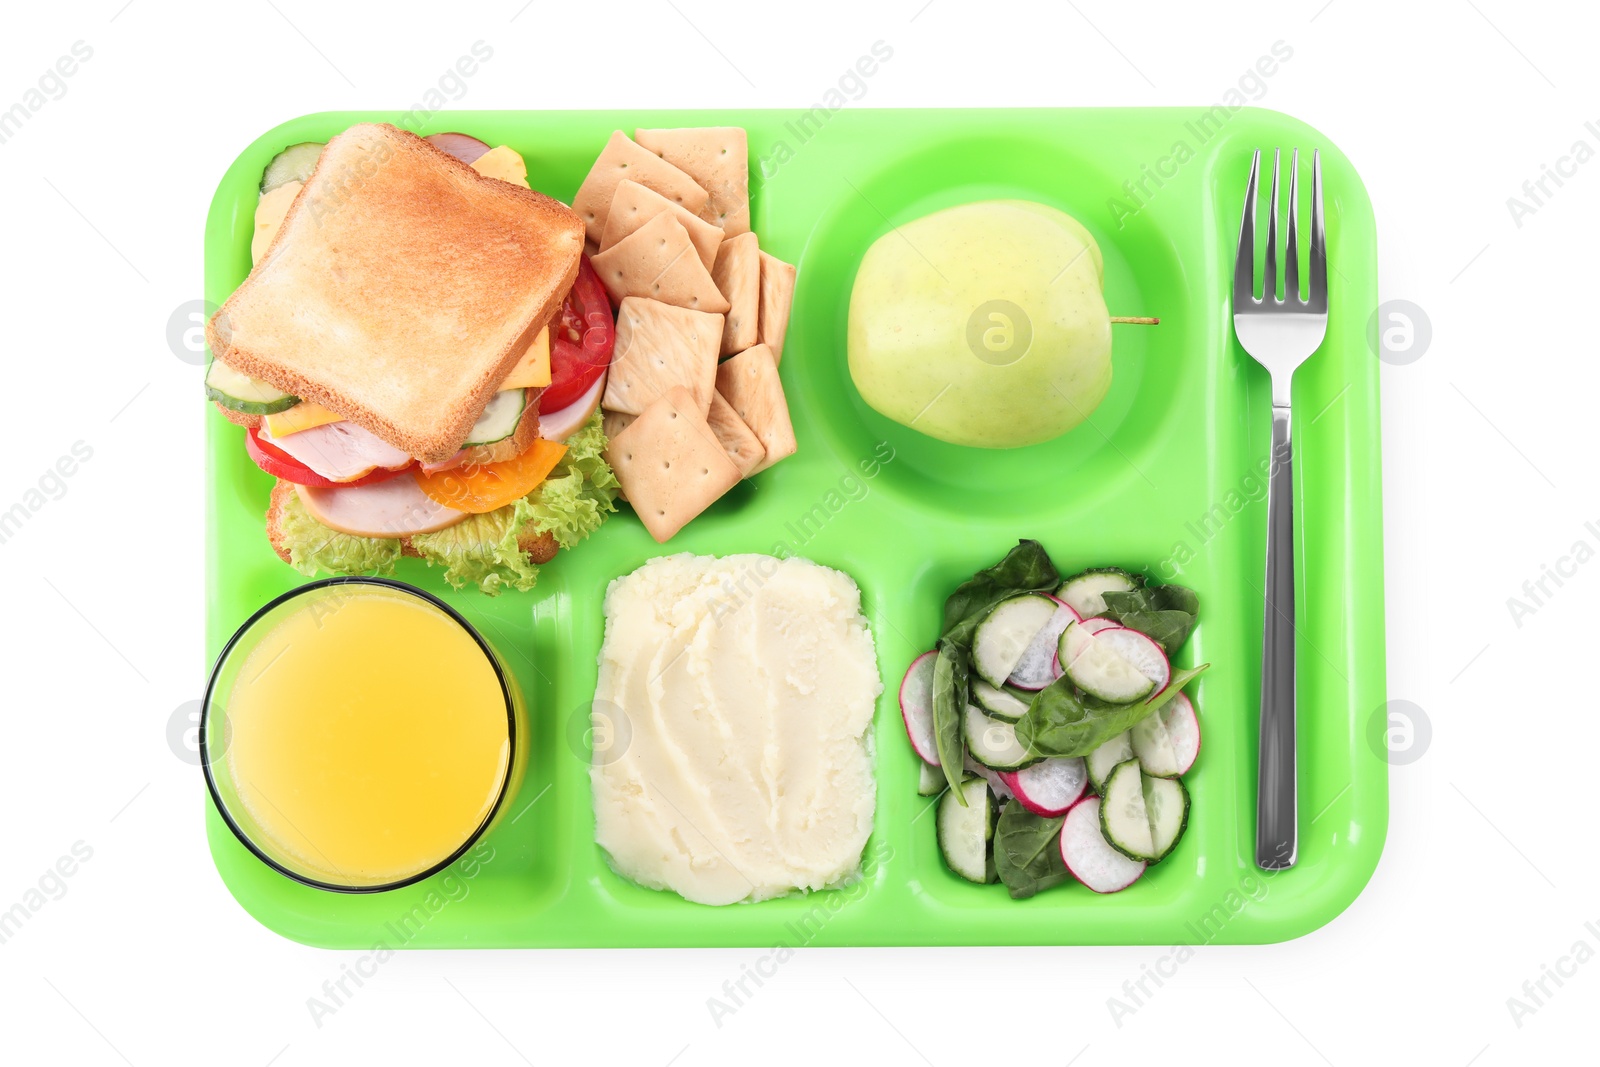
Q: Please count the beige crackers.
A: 11